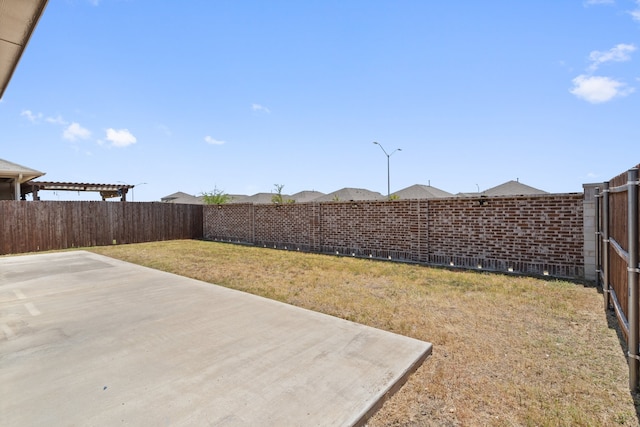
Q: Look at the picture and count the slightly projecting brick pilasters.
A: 3